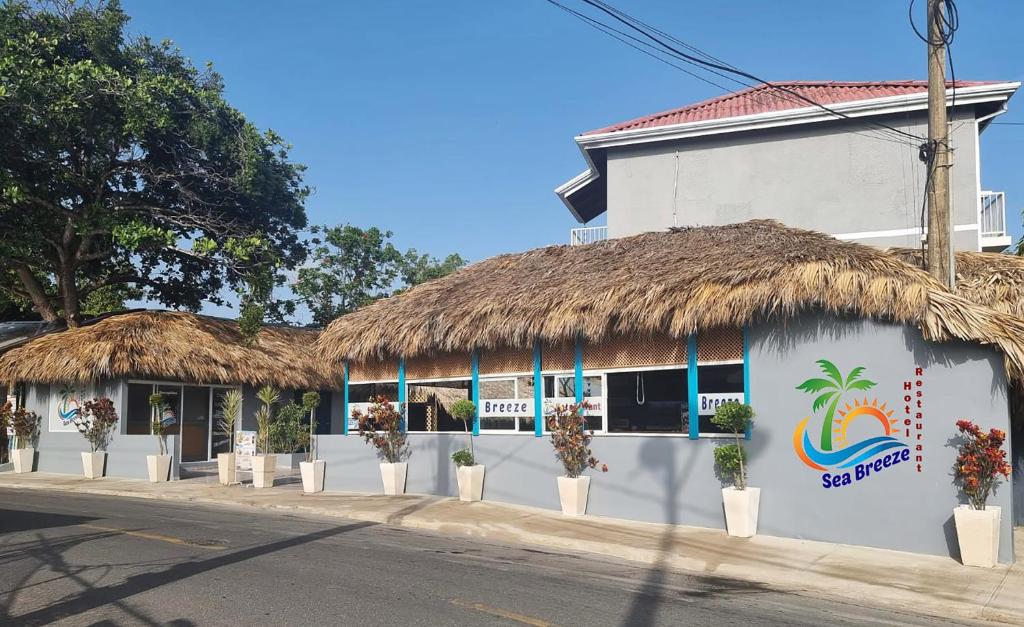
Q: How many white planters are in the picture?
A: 11